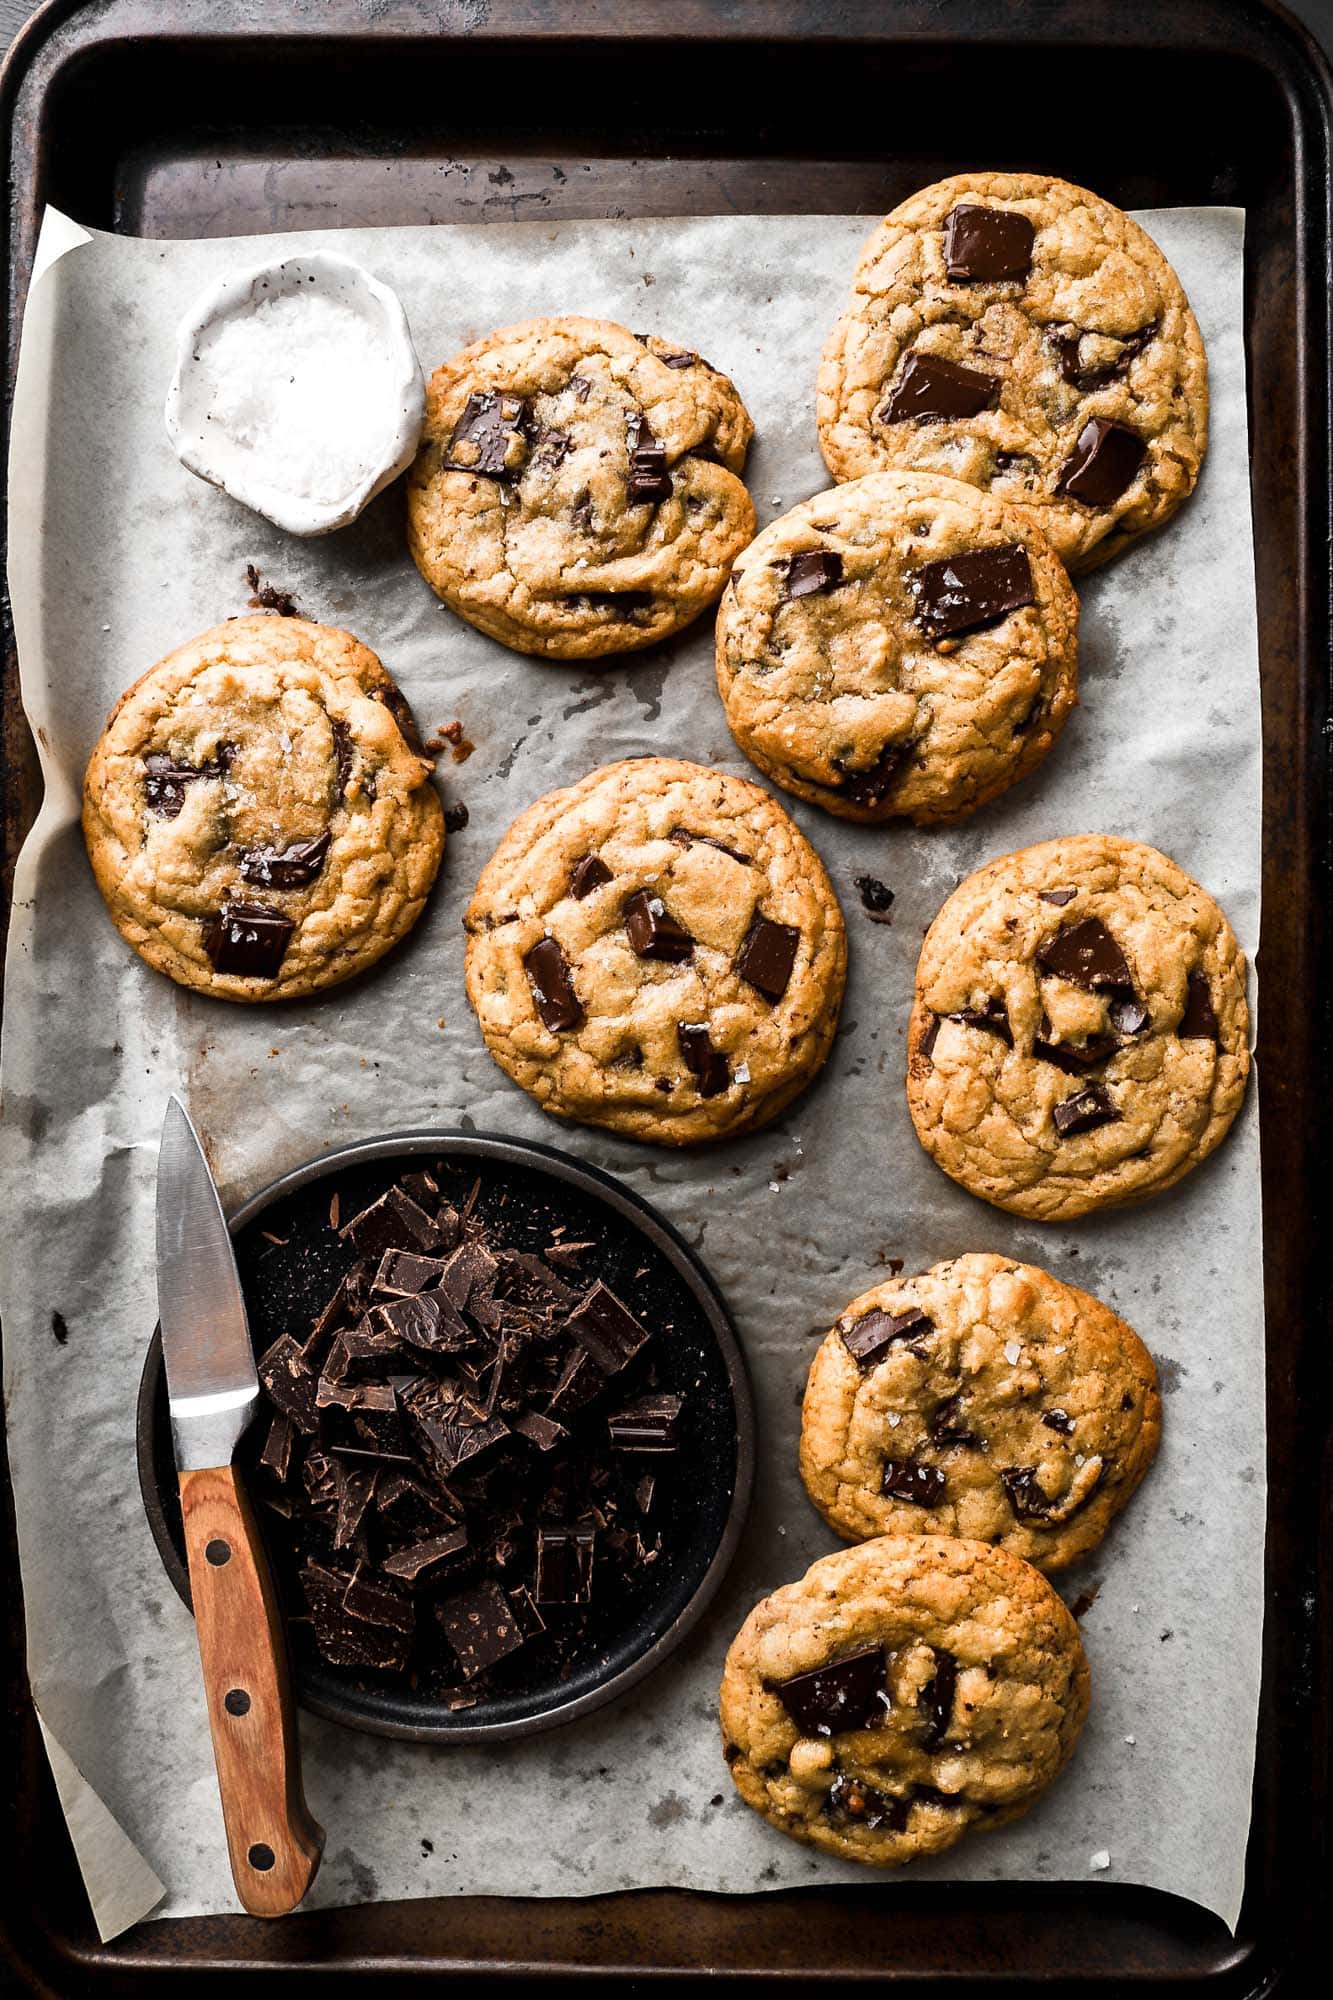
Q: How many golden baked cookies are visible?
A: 8